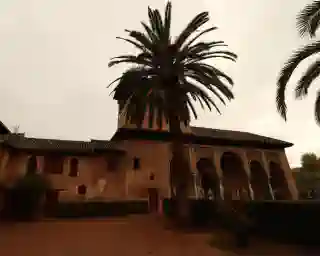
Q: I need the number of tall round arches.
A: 4